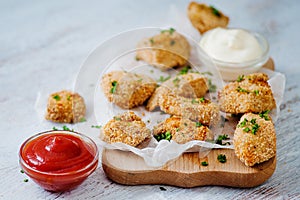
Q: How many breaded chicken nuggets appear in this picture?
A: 10